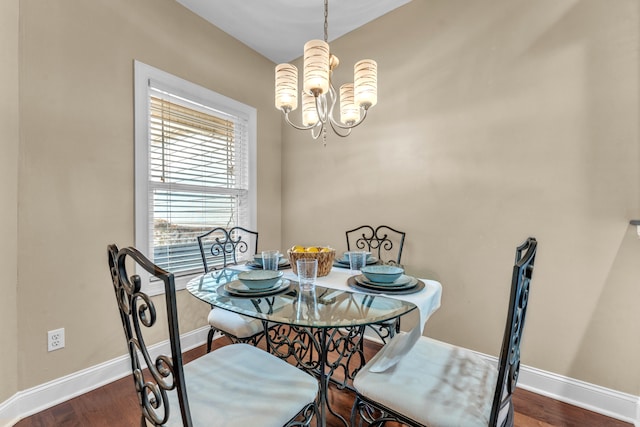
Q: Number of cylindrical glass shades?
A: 5